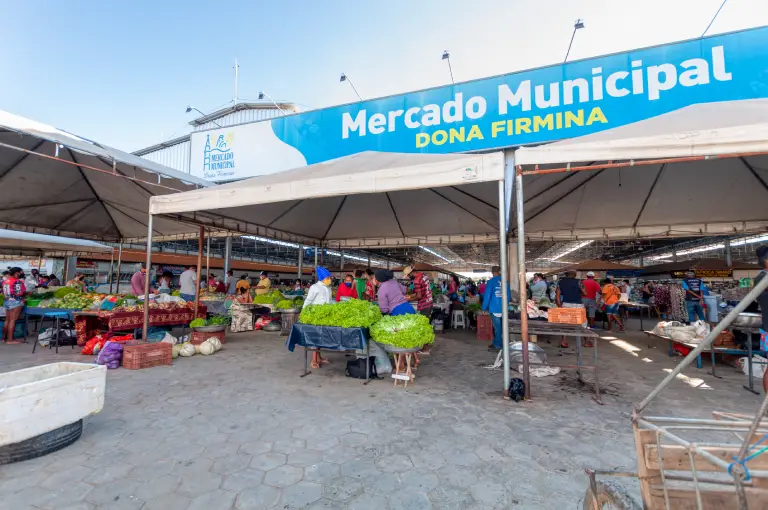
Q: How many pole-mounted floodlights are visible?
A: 5